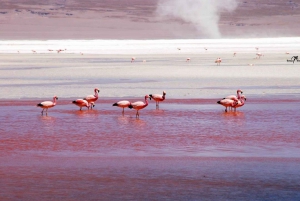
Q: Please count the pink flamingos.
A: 9